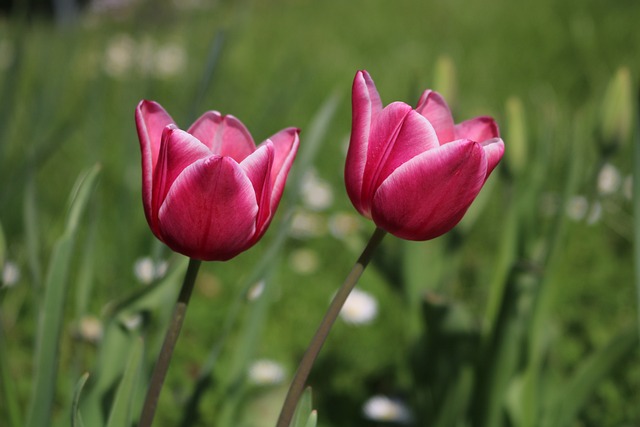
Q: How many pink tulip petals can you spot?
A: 12